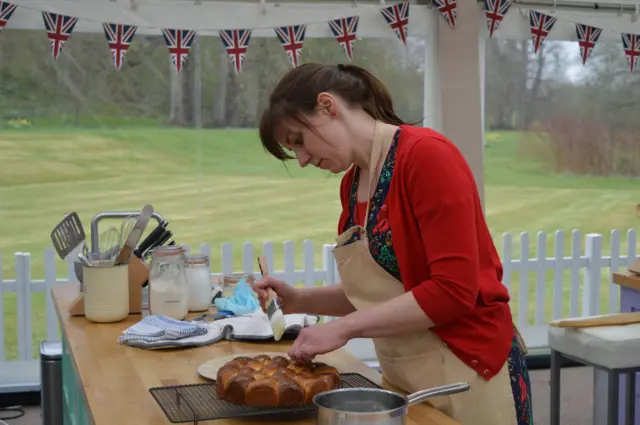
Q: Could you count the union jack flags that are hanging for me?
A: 13